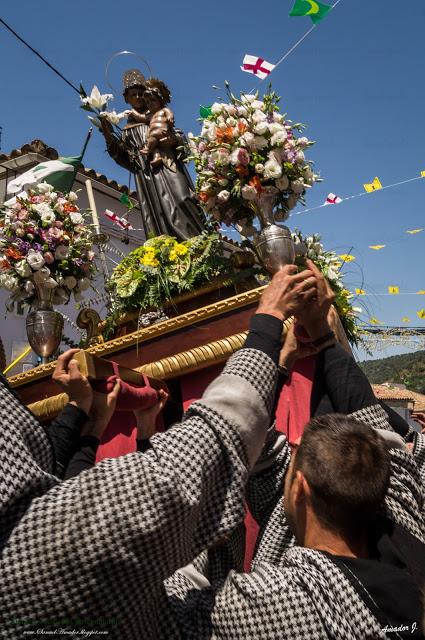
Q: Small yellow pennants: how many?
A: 11